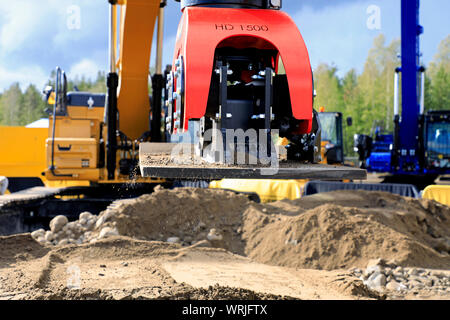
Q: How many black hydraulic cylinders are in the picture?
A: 4